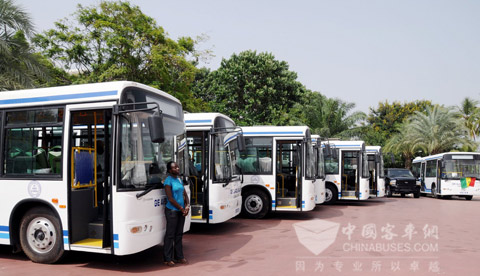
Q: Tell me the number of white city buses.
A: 7